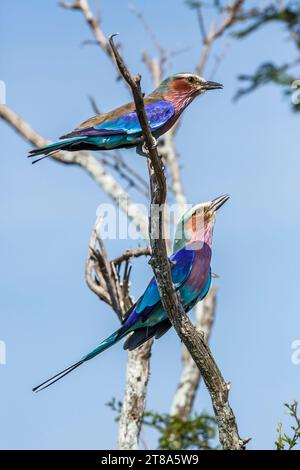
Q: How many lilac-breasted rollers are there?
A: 2